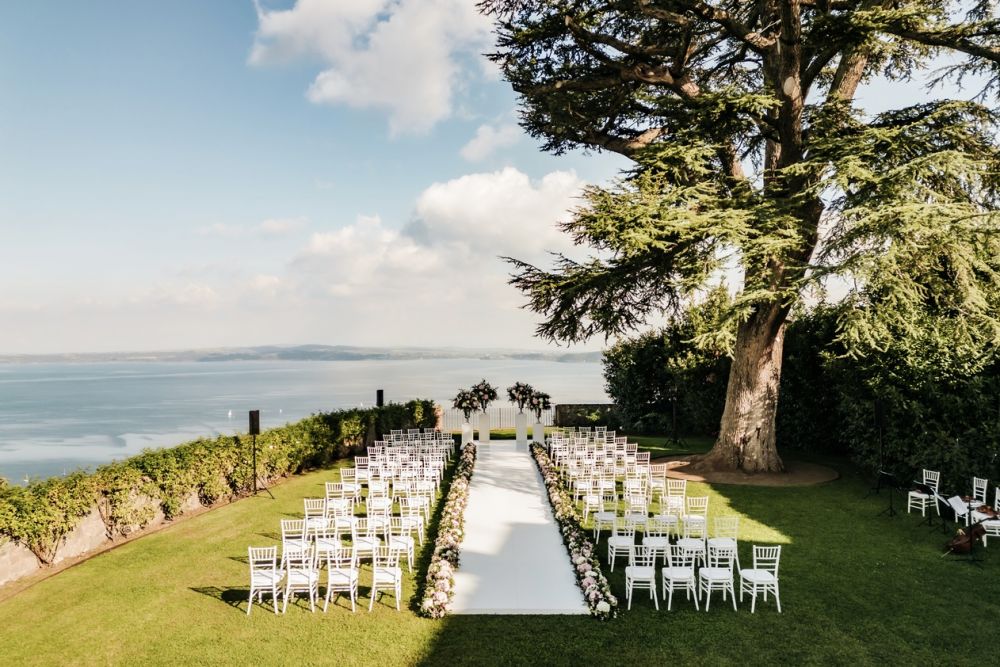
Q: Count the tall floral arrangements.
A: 4